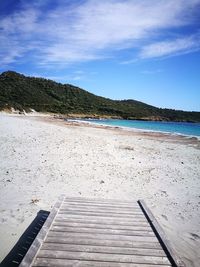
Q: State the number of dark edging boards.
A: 2